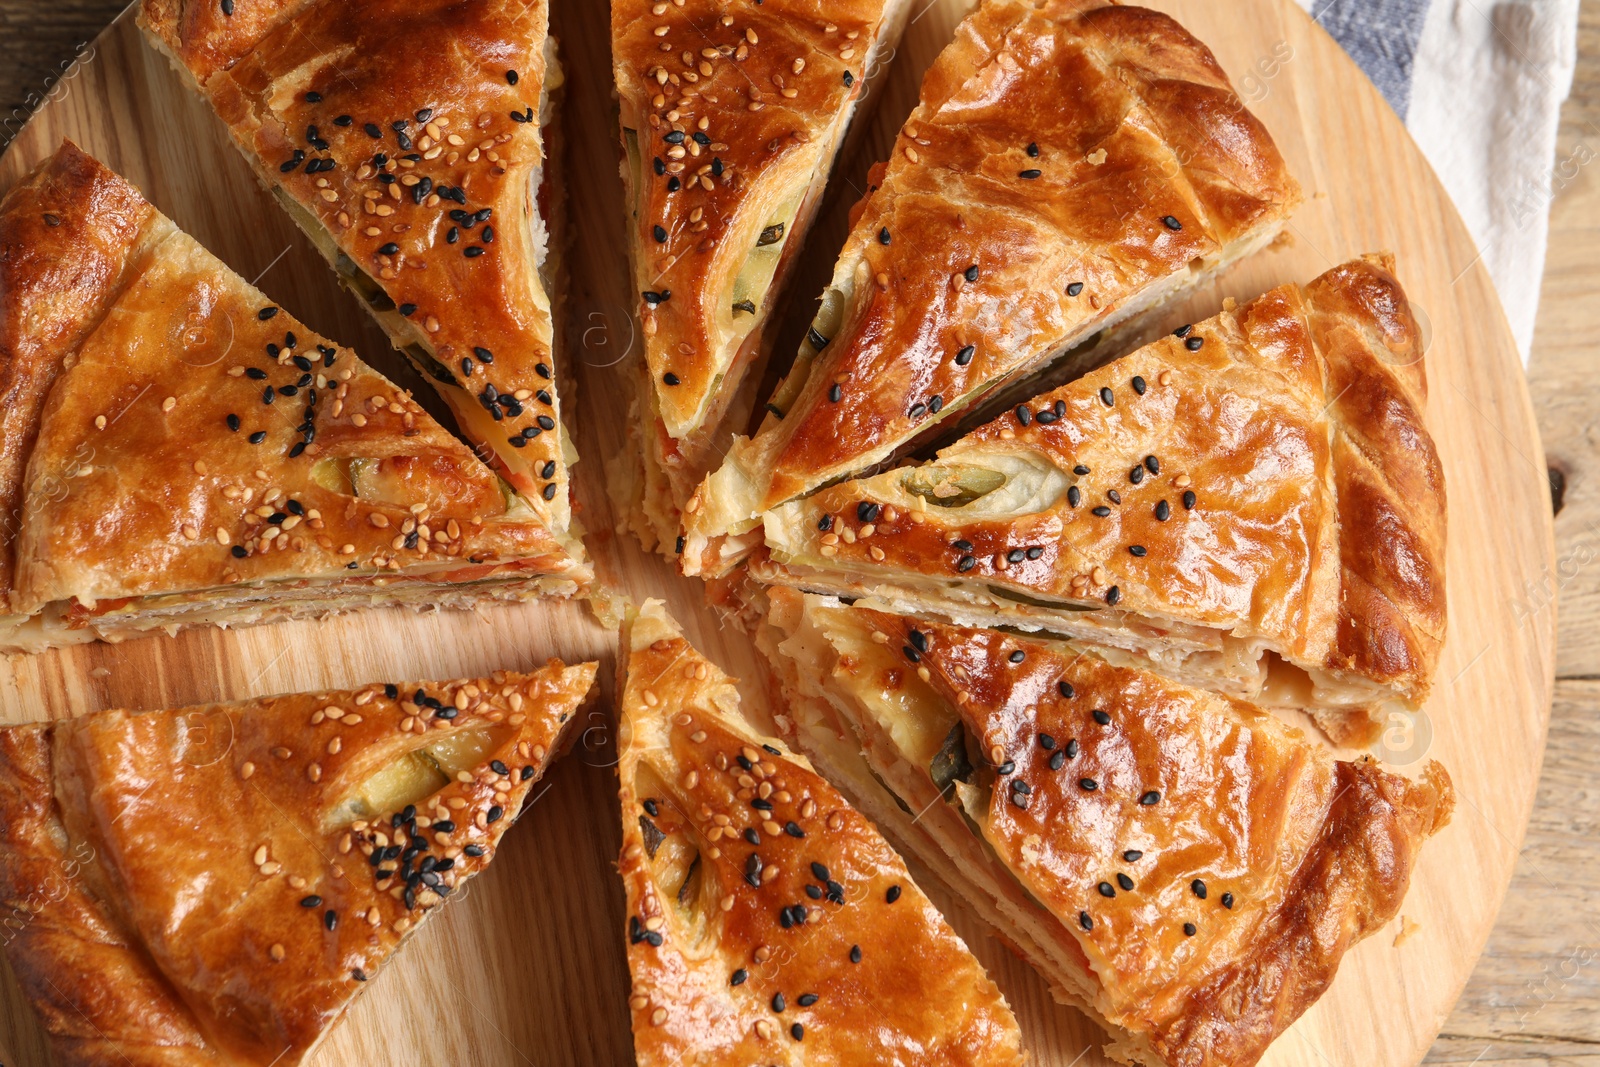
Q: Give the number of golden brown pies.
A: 8